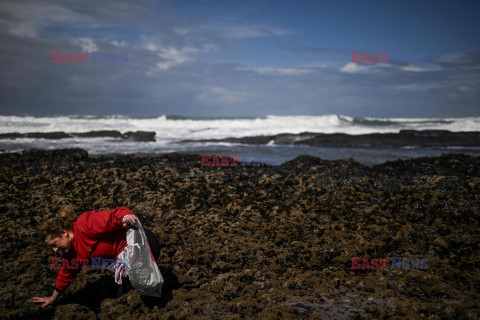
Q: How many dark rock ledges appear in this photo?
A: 2